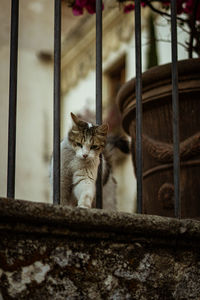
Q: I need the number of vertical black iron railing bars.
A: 5